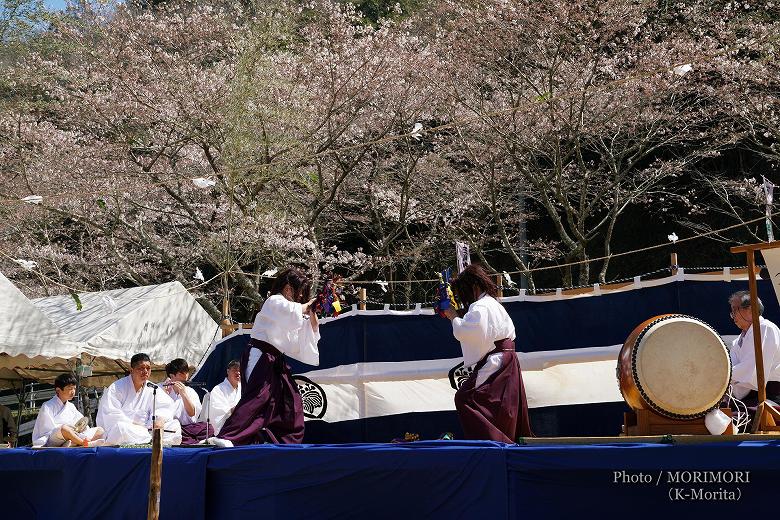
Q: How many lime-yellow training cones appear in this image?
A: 0